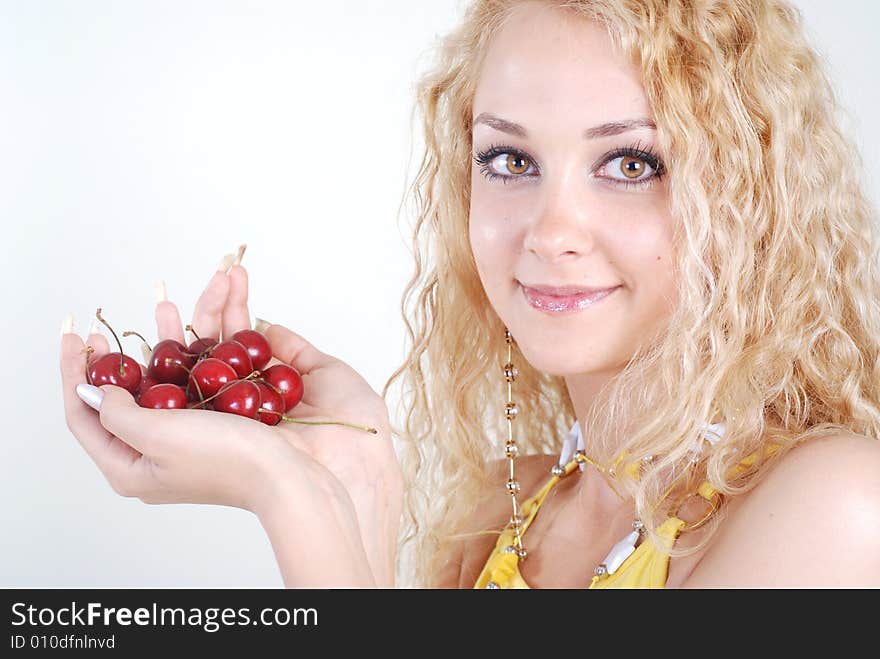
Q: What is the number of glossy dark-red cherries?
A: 11